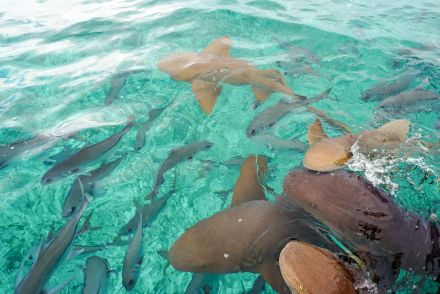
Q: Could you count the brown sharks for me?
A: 5